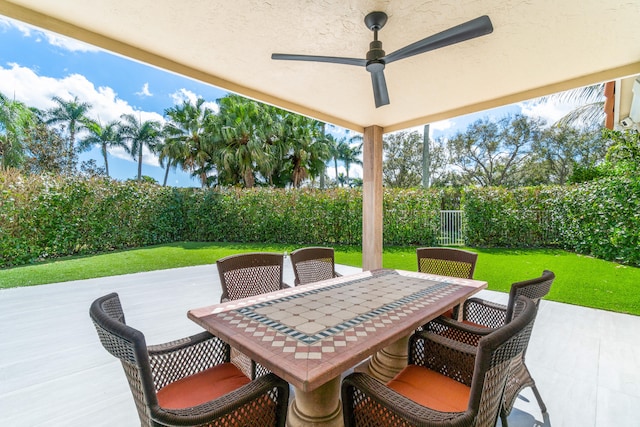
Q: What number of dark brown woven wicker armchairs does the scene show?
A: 6